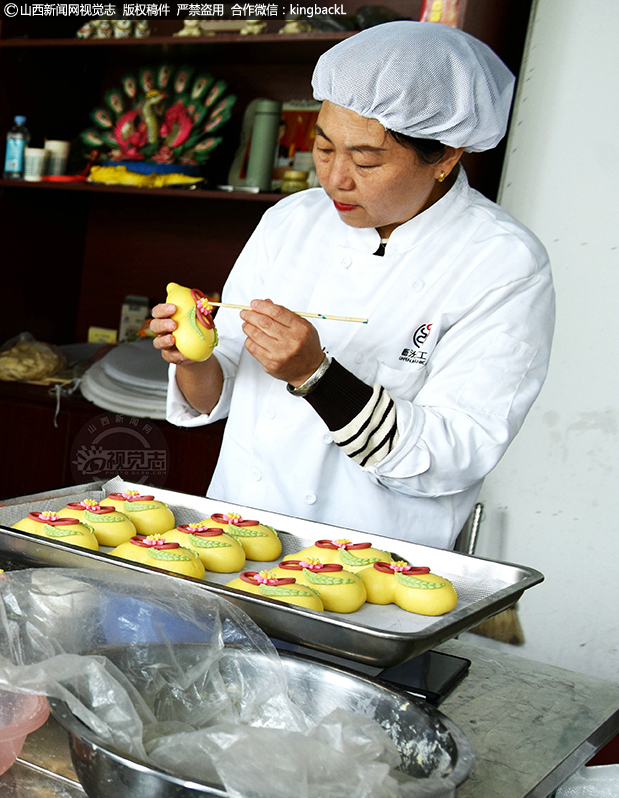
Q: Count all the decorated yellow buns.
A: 11